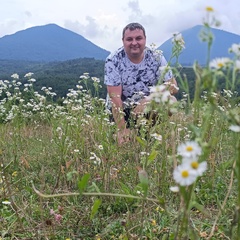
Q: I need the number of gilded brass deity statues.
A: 0